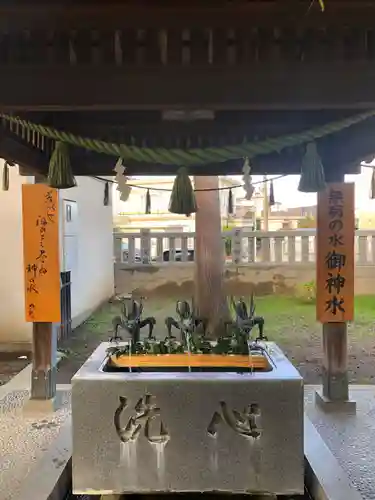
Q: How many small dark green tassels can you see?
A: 6